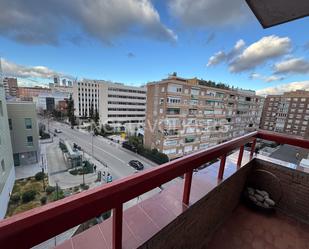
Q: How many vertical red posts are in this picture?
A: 5